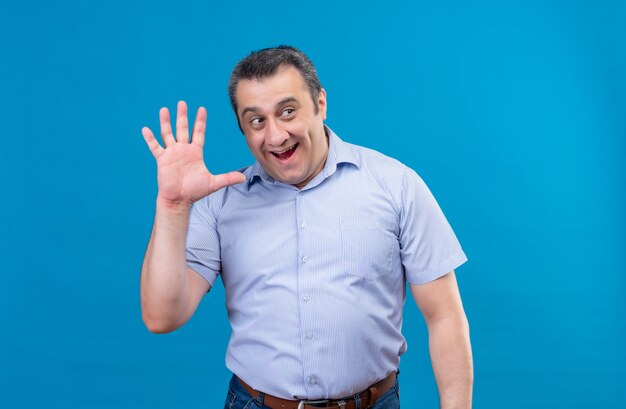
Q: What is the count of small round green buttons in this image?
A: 0